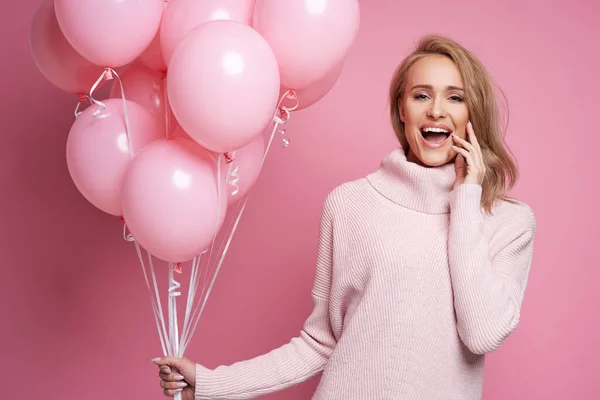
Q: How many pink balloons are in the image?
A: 11